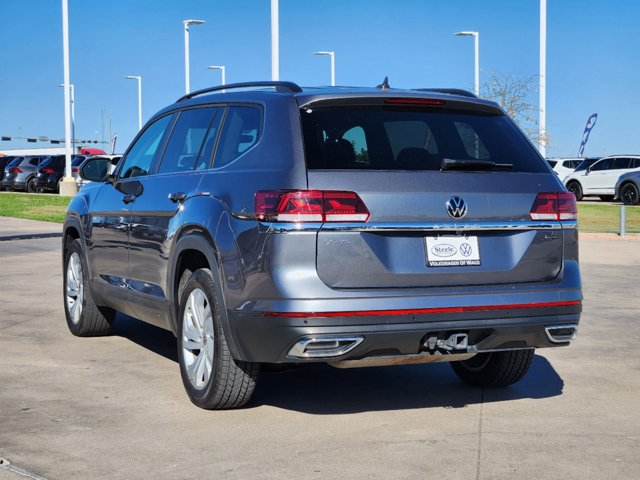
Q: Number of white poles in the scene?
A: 9